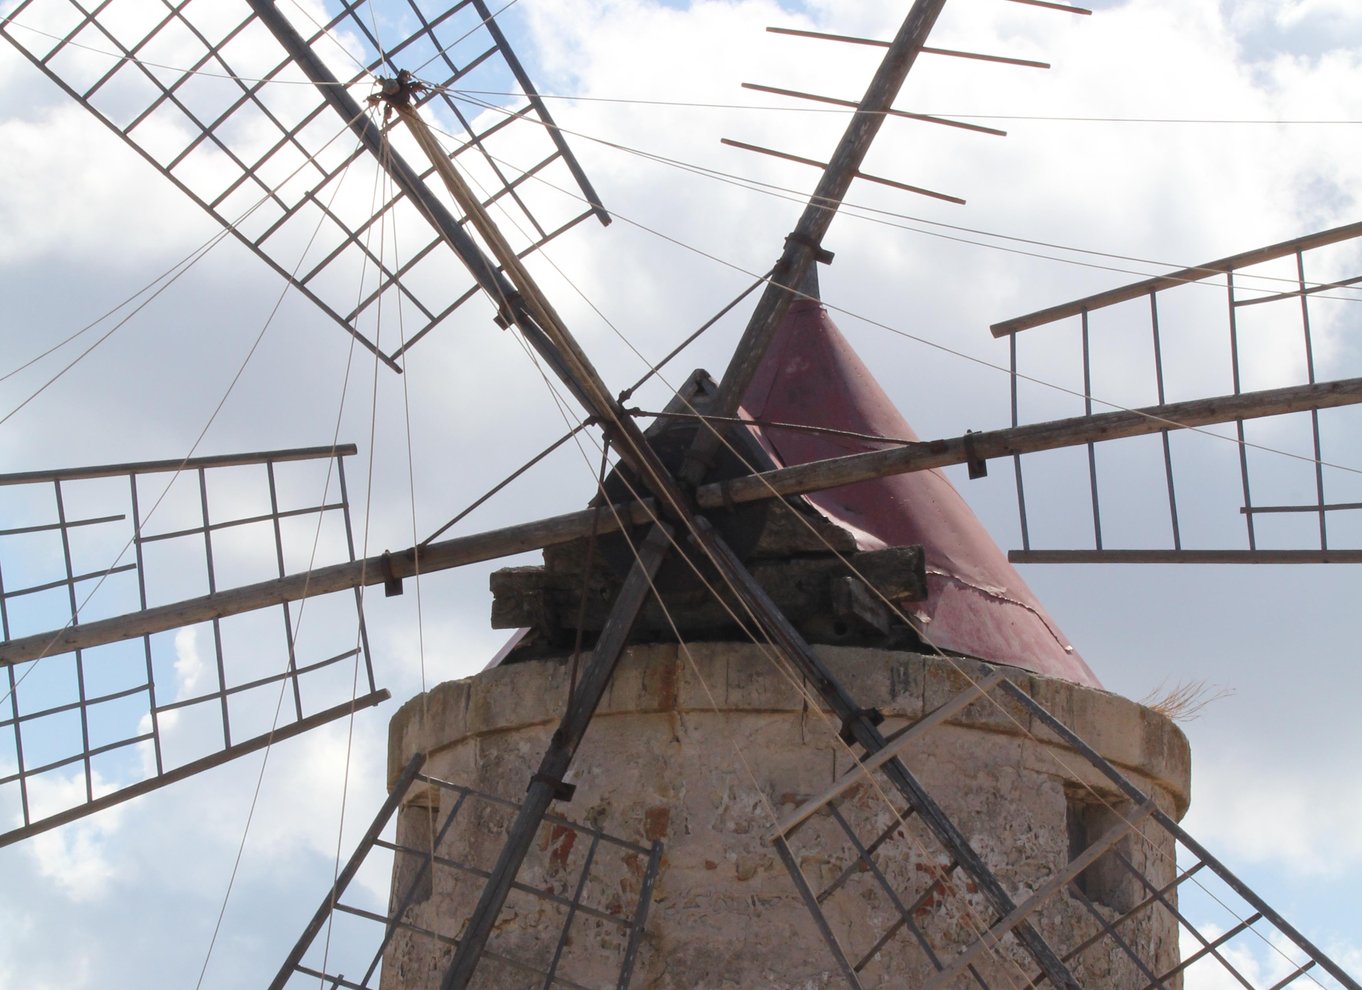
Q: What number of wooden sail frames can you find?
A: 6